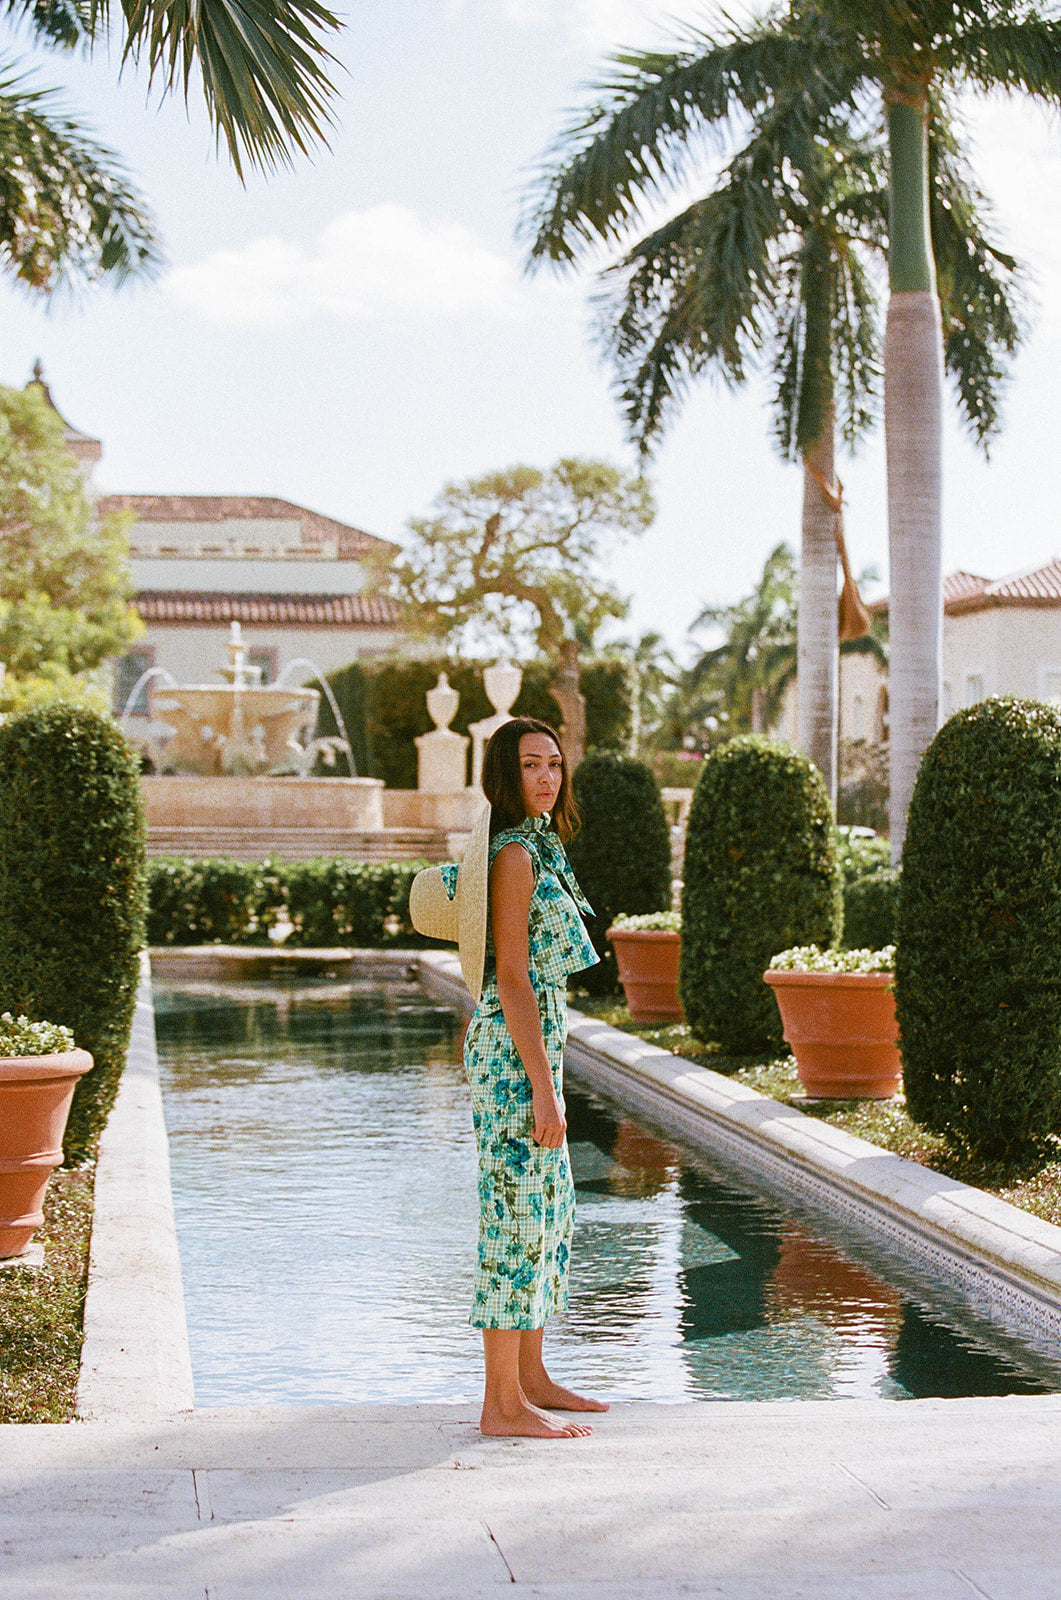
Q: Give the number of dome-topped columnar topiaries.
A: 4